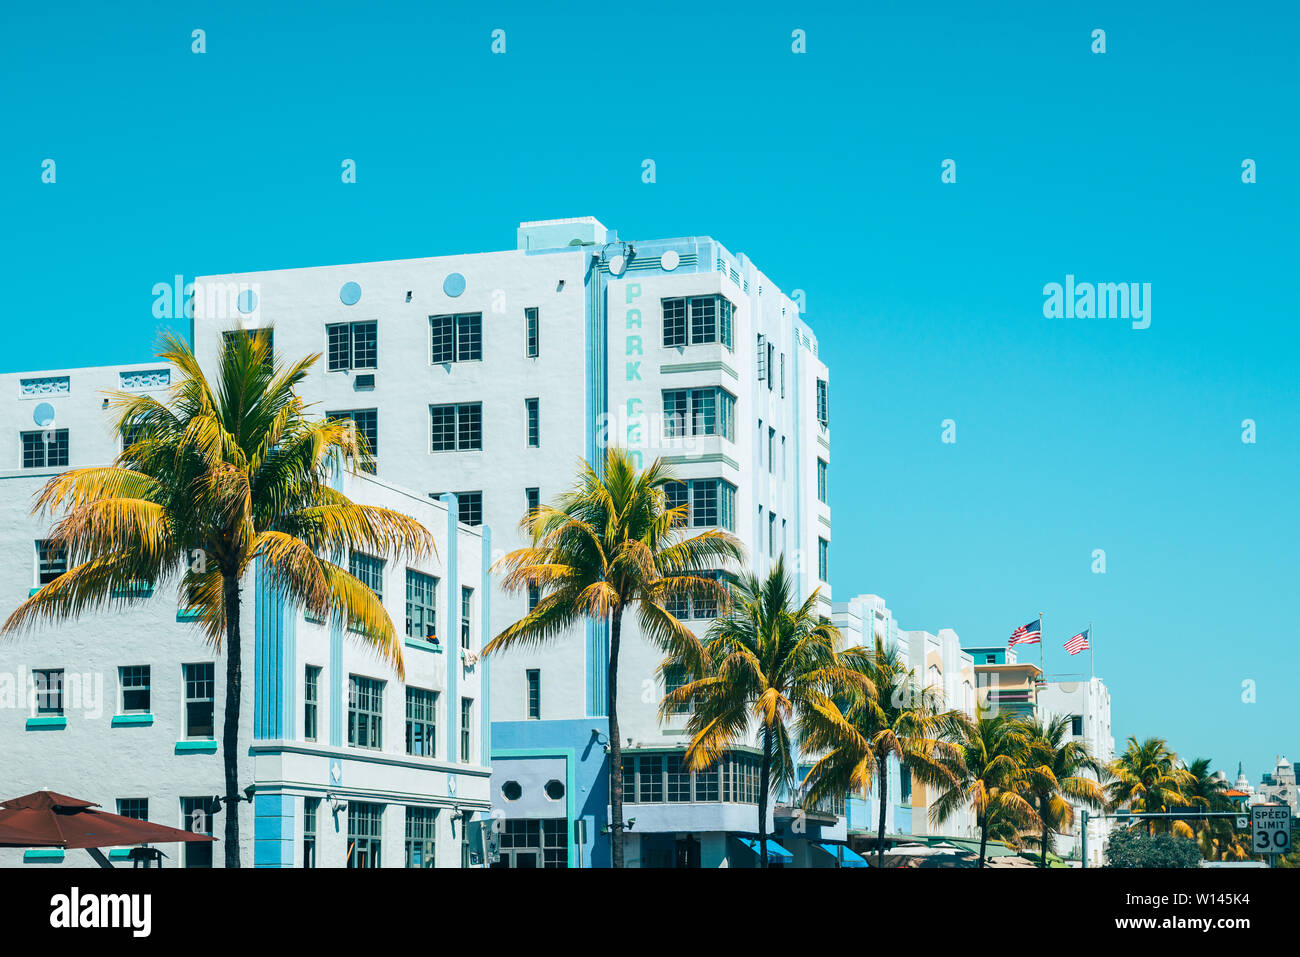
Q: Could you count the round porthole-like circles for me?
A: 8